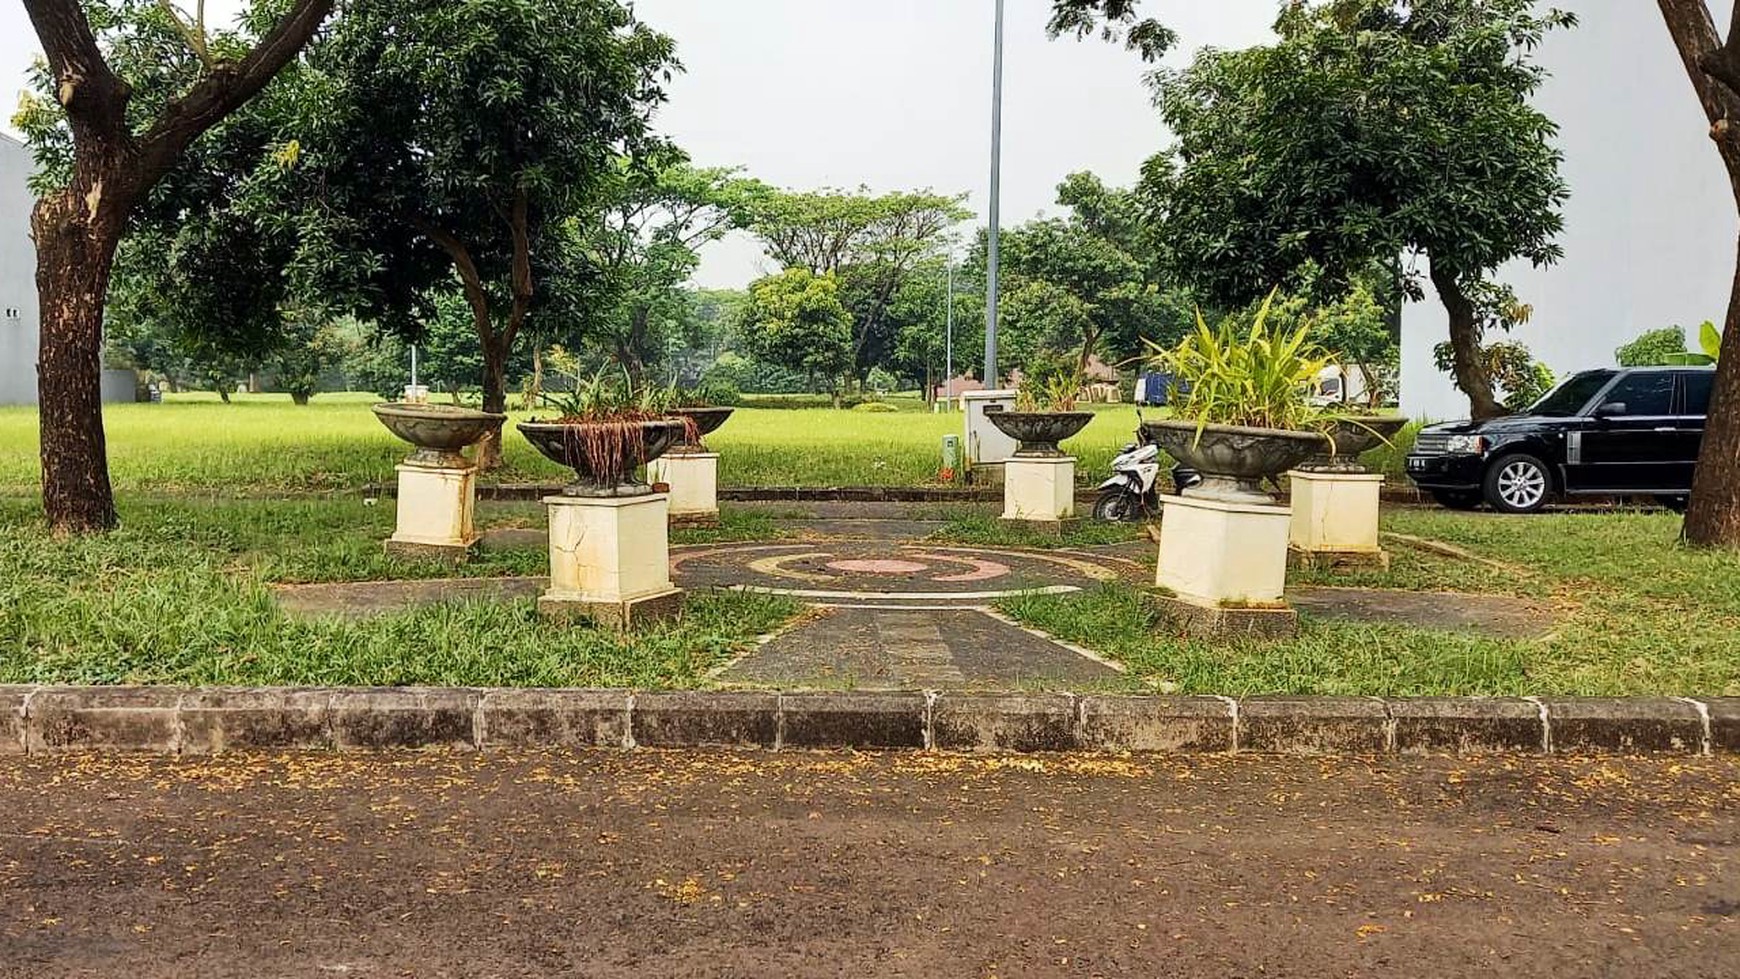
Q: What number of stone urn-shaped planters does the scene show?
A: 6